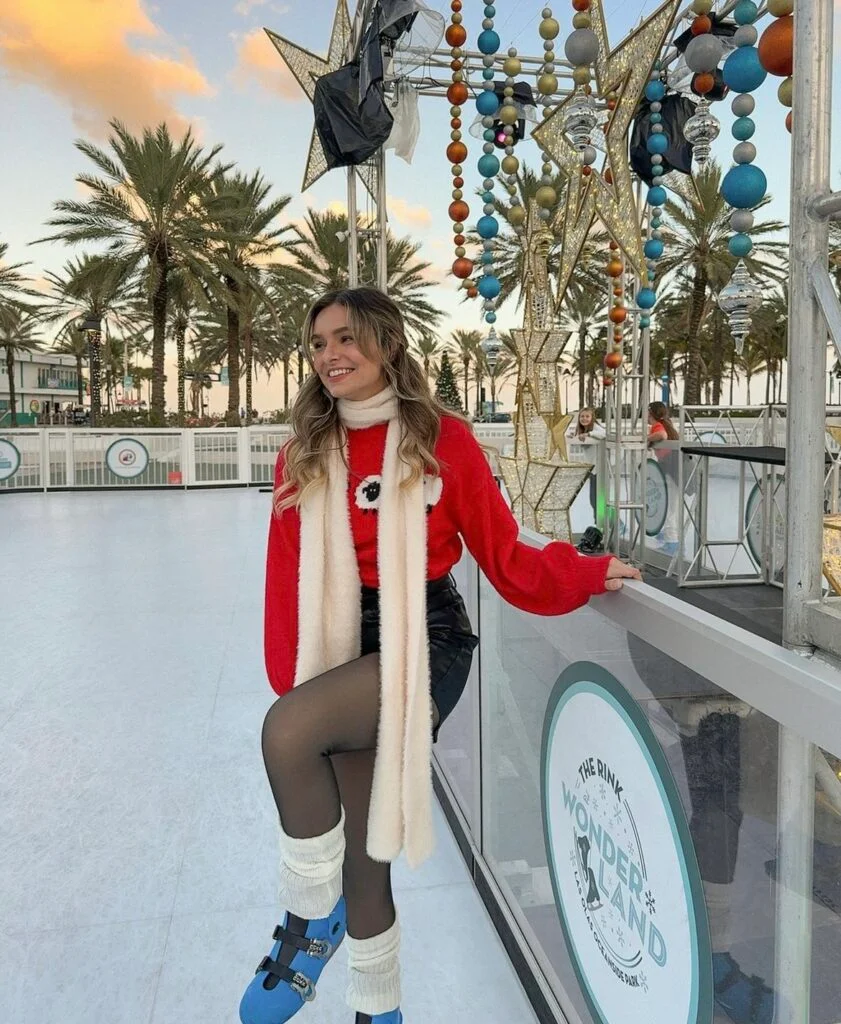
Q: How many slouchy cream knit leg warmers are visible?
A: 2